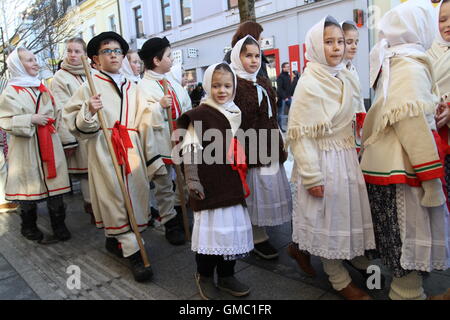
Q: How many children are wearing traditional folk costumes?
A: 11